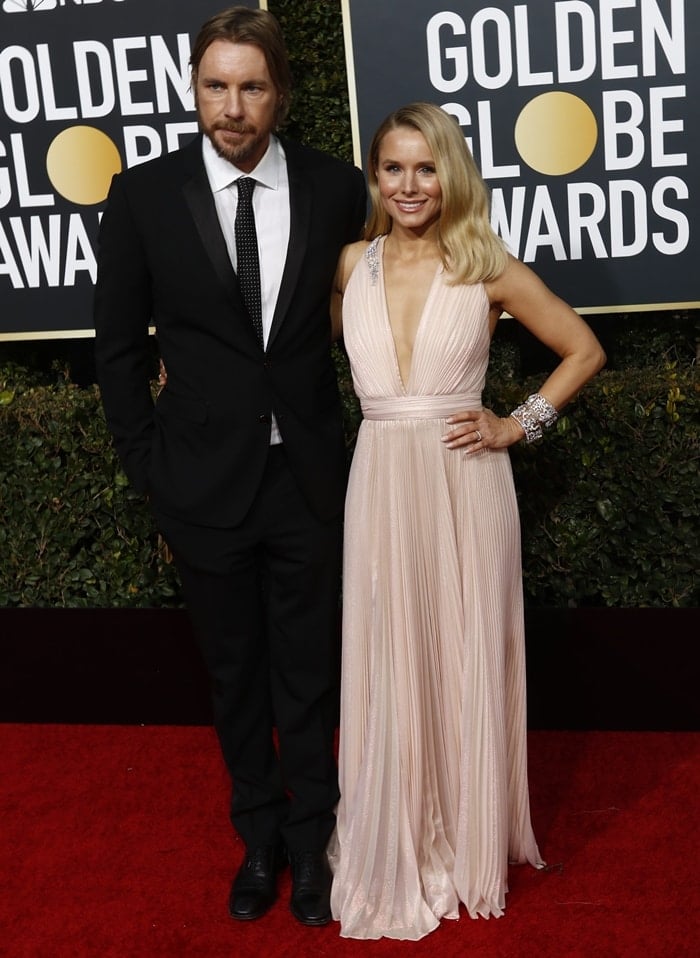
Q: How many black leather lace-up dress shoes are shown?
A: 2